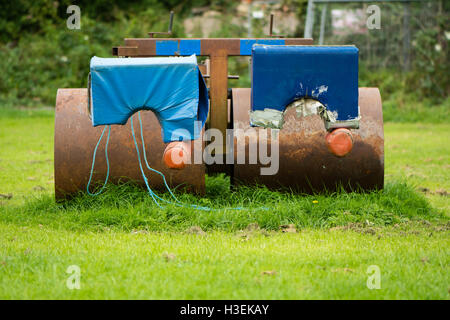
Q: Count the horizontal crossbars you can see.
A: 1